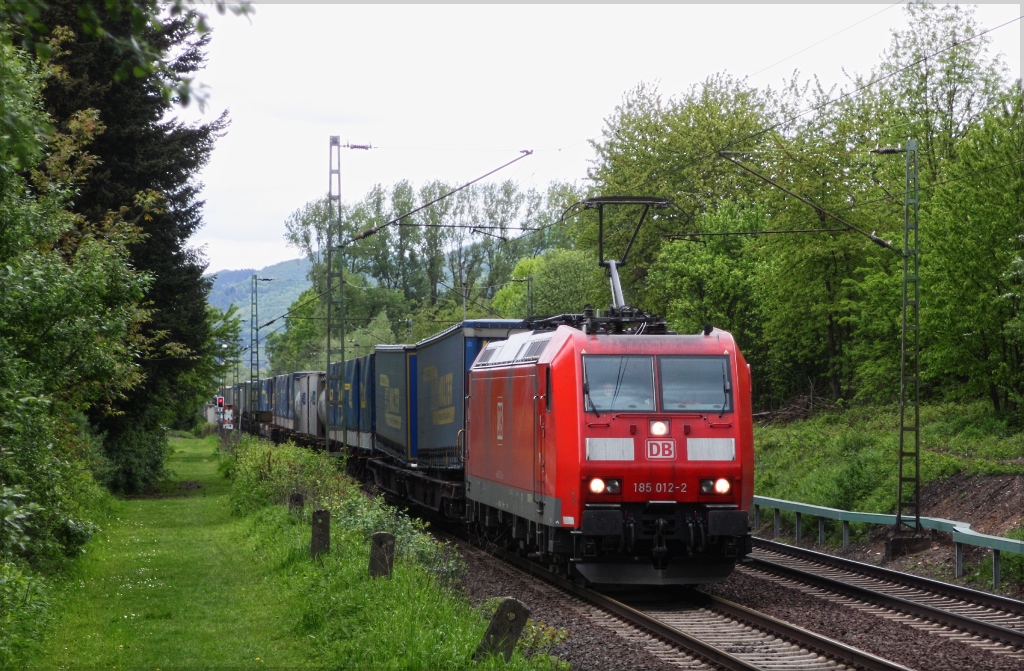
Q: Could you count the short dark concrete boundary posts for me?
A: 4